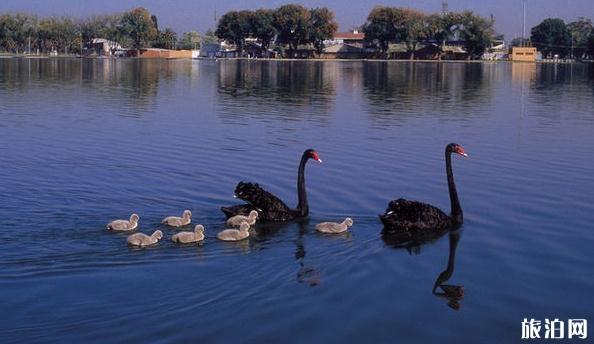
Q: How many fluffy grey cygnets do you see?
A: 7